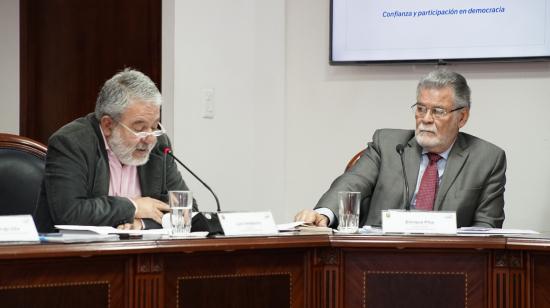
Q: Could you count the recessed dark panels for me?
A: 3